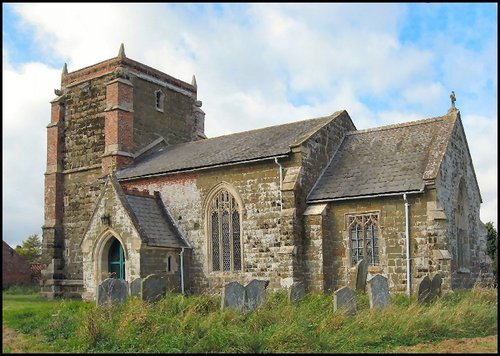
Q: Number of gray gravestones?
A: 11